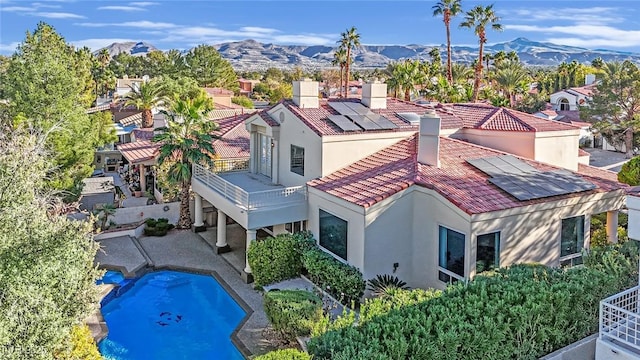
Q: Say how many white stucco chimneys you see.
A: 3